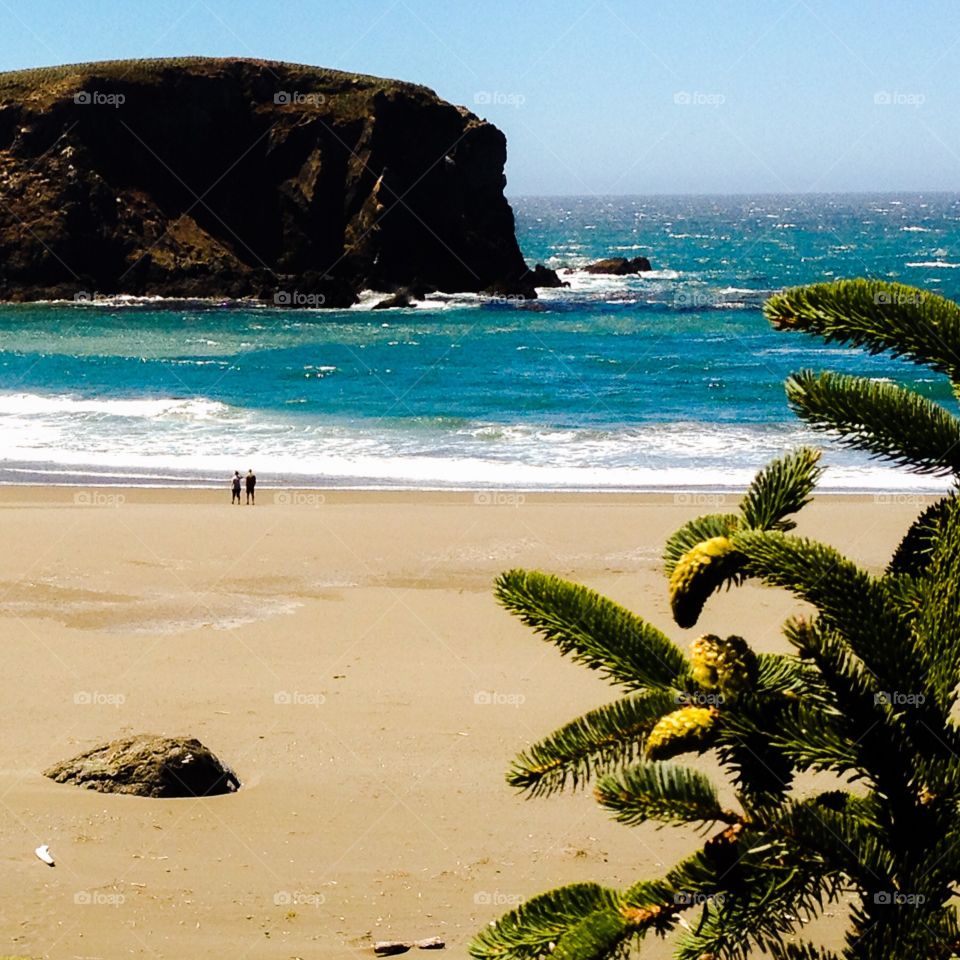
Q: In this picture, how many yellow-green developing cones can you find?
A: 3